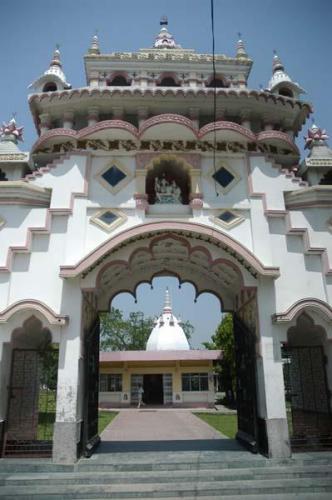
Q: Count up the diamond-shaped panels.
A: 4